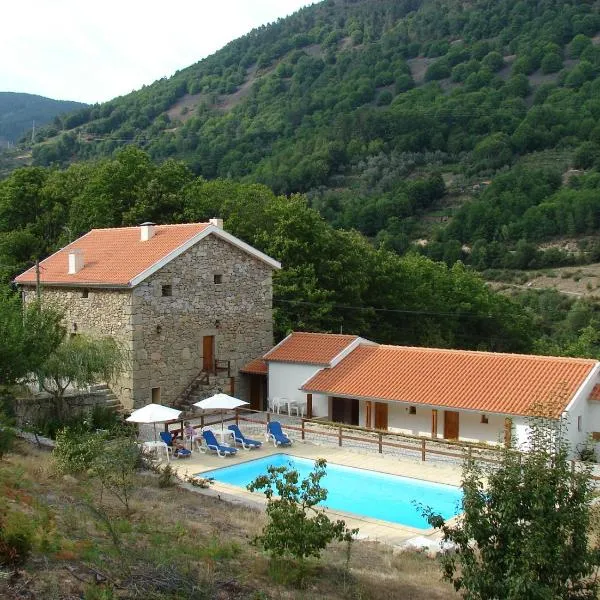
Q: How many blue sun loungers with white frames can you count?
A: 4